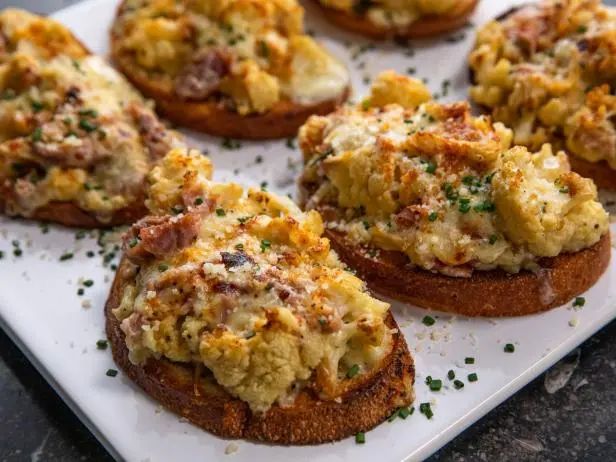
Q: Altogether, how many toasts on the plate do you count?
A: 6